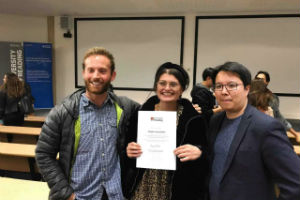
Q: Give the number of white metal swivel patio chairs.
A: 0